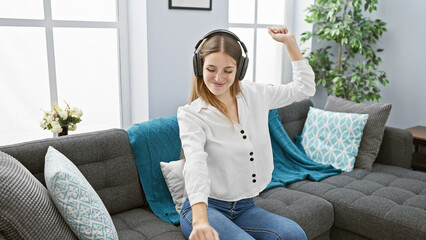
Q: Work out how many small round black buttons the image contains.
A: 6